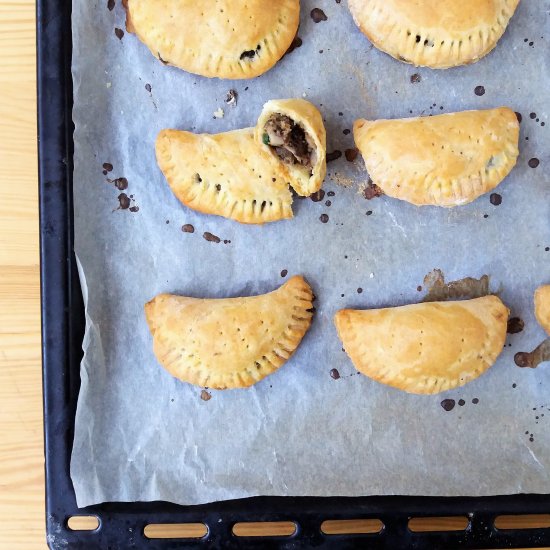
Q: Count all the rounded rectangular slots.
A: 6